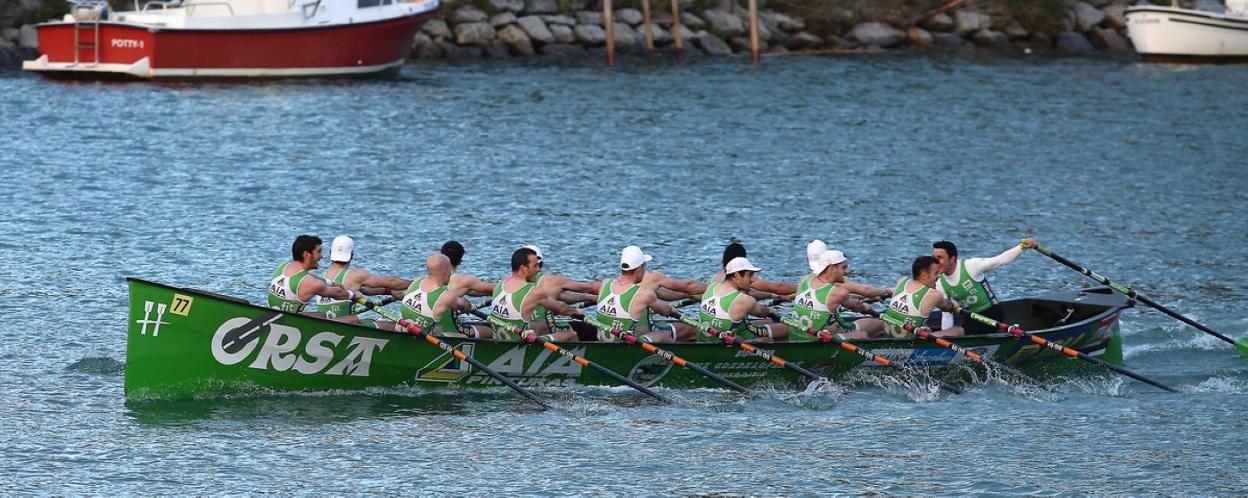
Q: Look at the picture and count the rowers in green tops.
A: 13